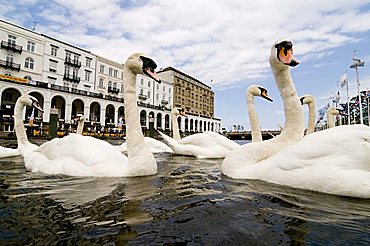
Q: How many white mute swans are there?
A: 8